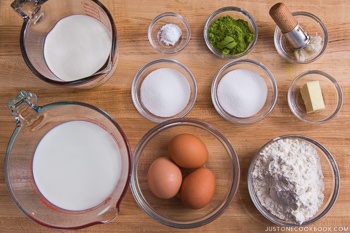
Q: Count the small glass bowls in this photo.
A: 6